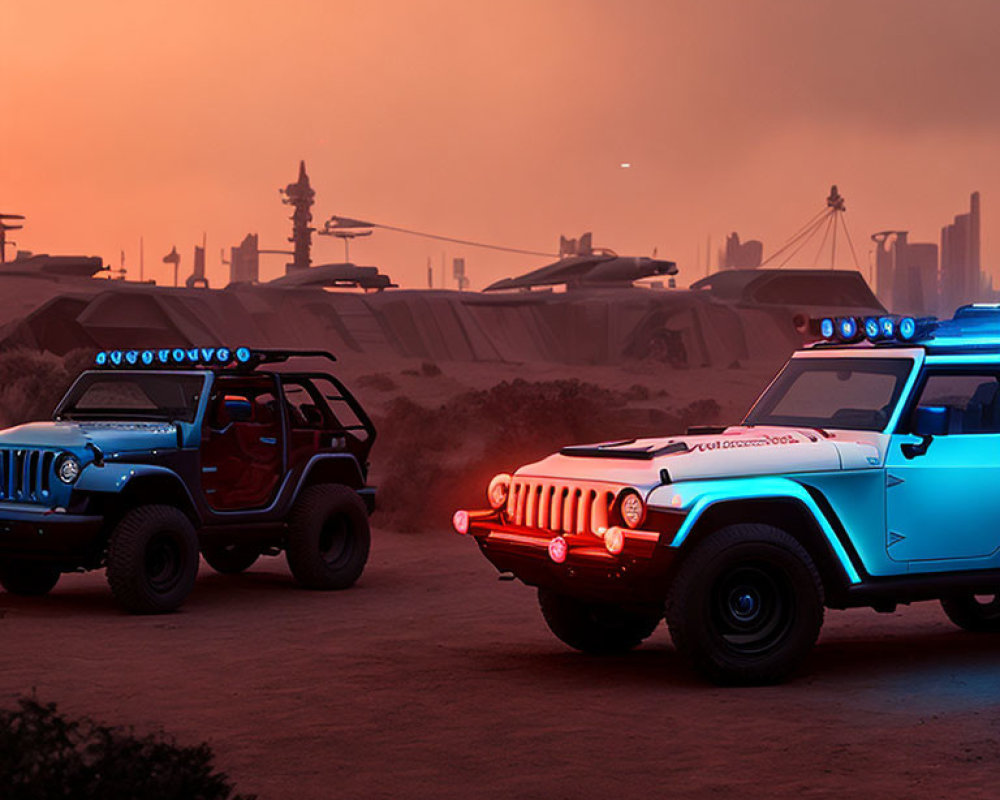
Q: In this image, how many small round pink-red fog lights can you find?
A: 3